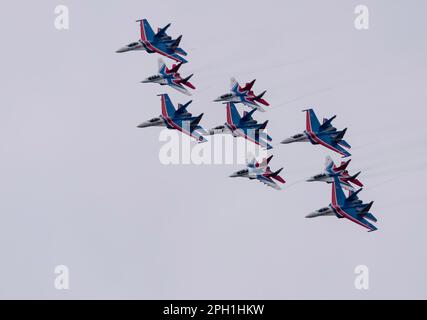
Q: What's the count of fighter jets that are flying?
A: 9